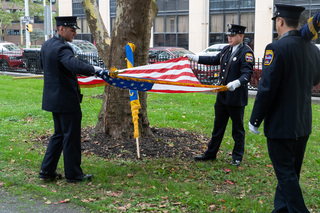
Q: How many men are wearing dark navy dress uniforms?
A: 3